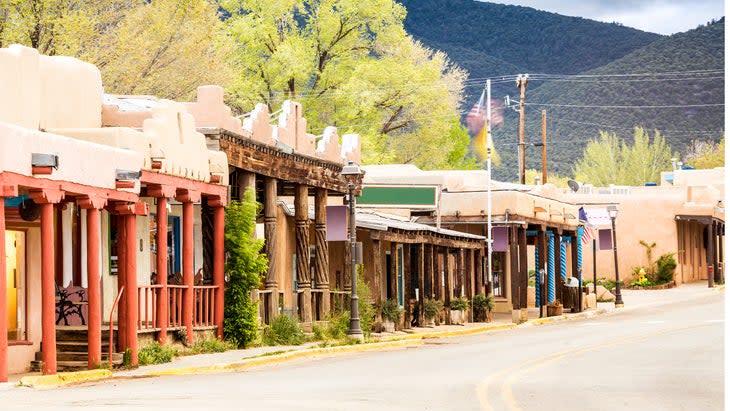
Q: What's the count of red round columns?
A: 8